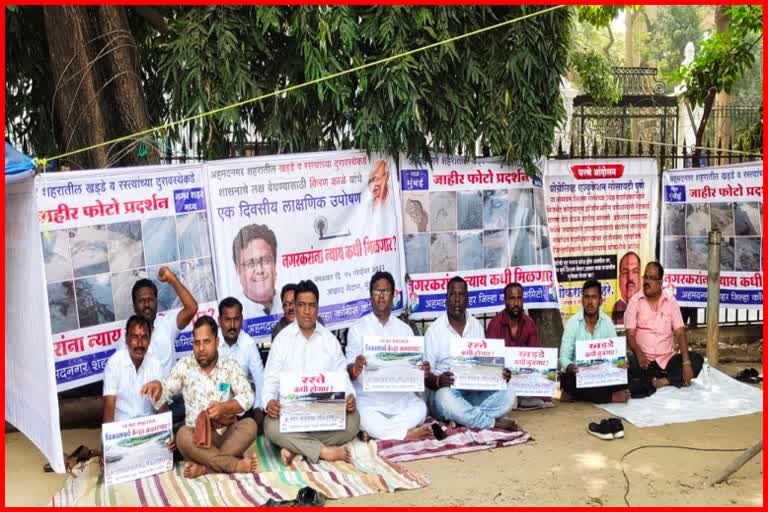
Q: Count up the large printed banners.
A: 5